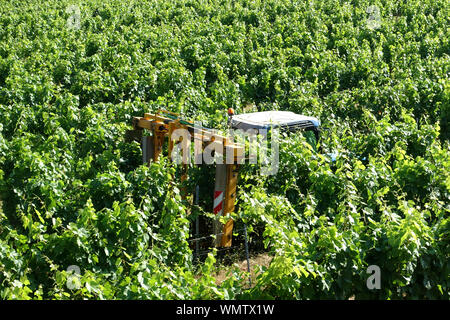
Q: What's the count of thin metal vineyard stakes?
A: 2